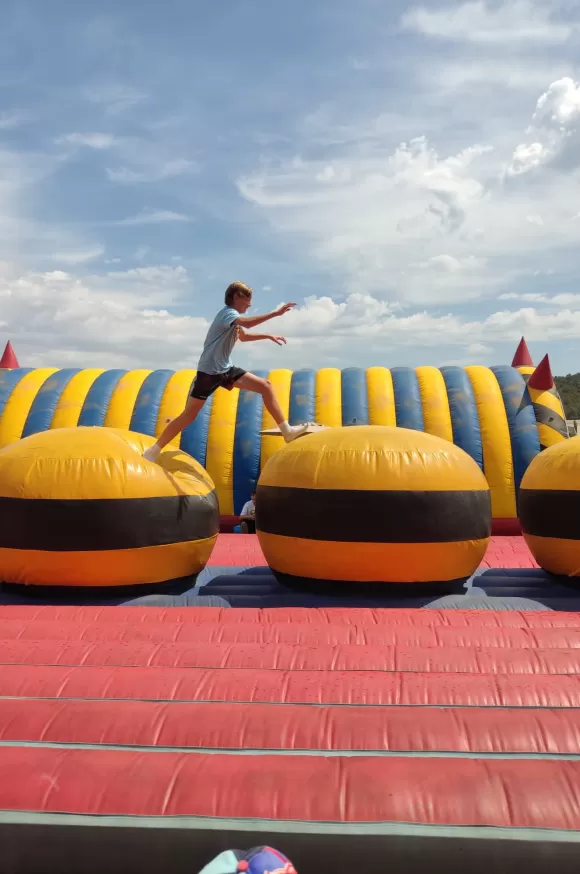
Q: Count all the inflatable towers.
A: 3